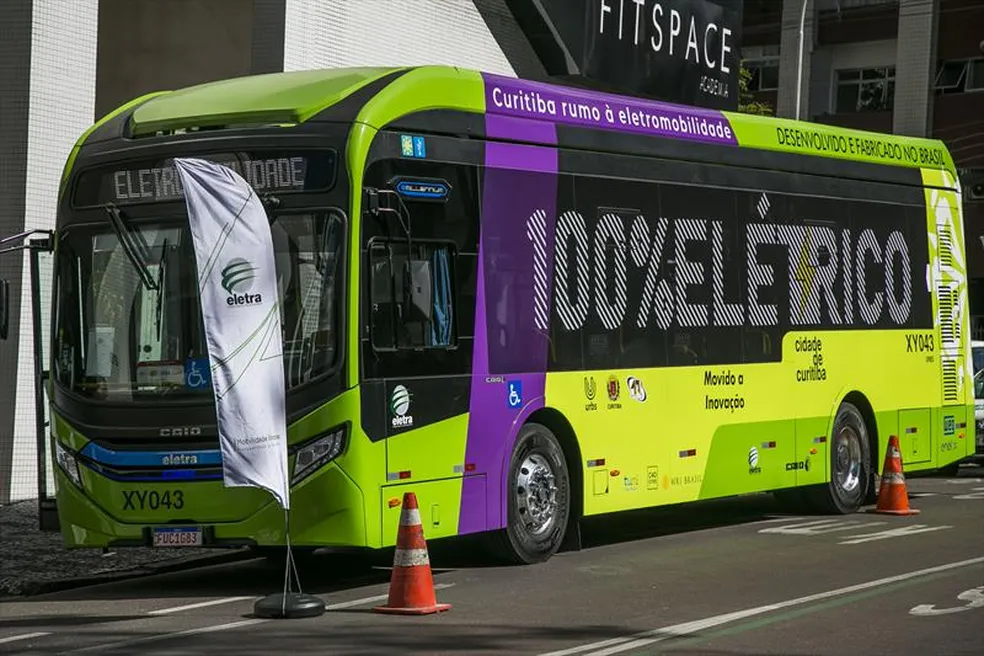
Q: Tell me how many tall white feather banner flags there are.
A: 1